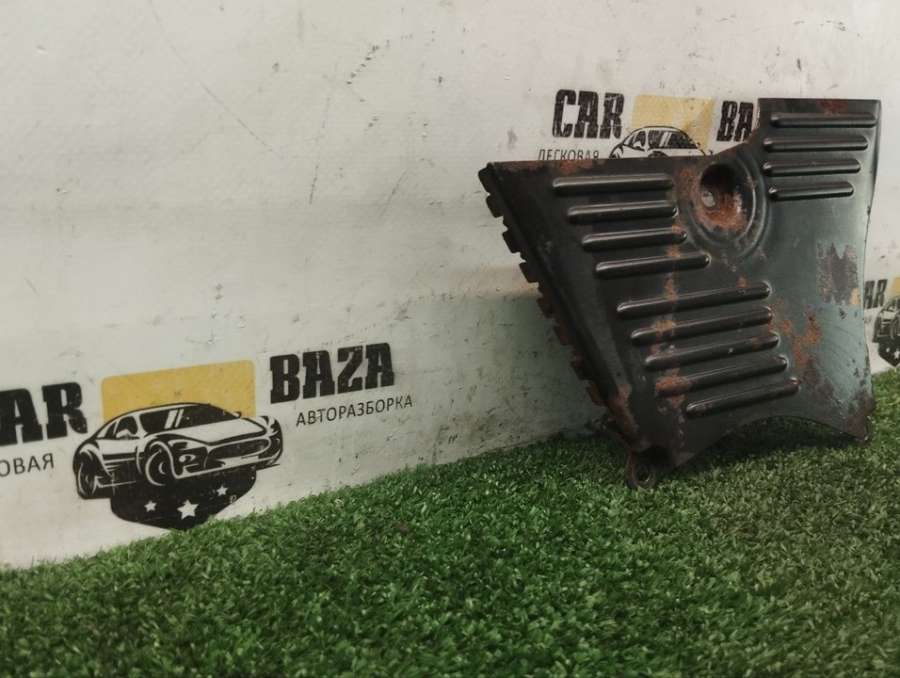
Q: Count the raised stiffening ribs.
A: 13